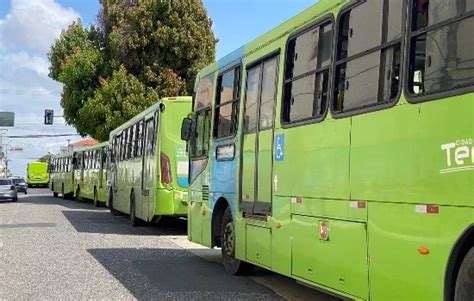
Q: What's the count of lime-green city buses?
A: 5